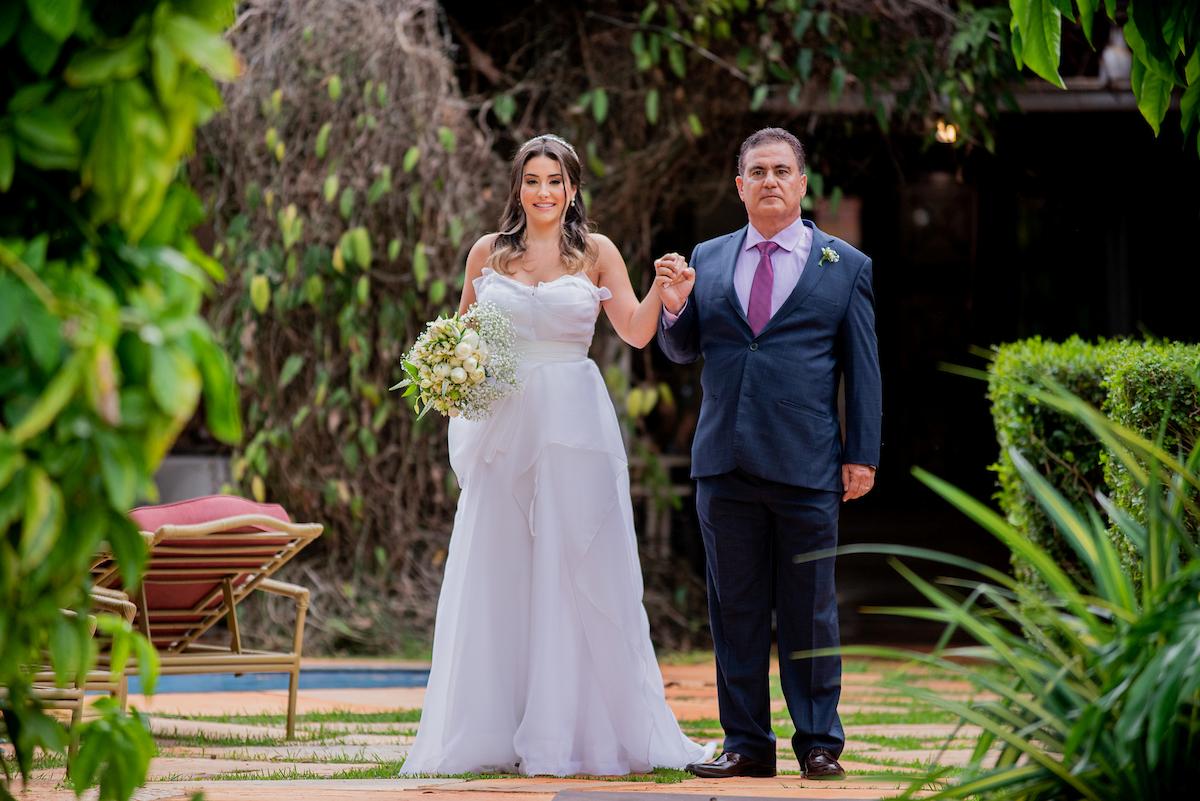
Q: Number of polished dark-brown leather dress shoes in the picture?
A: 2